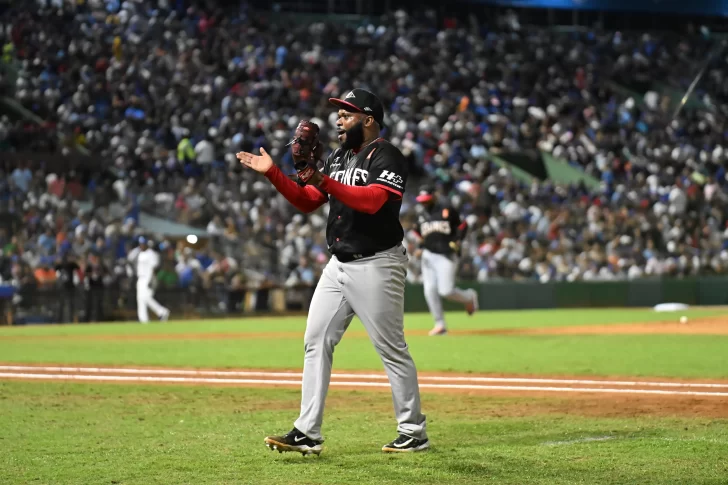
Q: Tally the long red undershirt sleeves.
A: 2